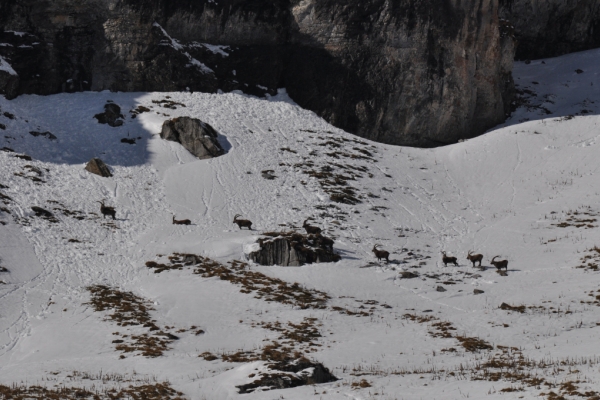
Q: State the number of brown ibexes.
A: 8